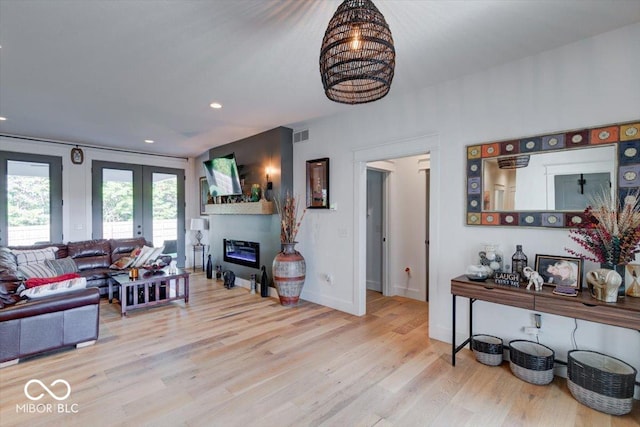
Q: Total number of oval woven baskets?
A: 3